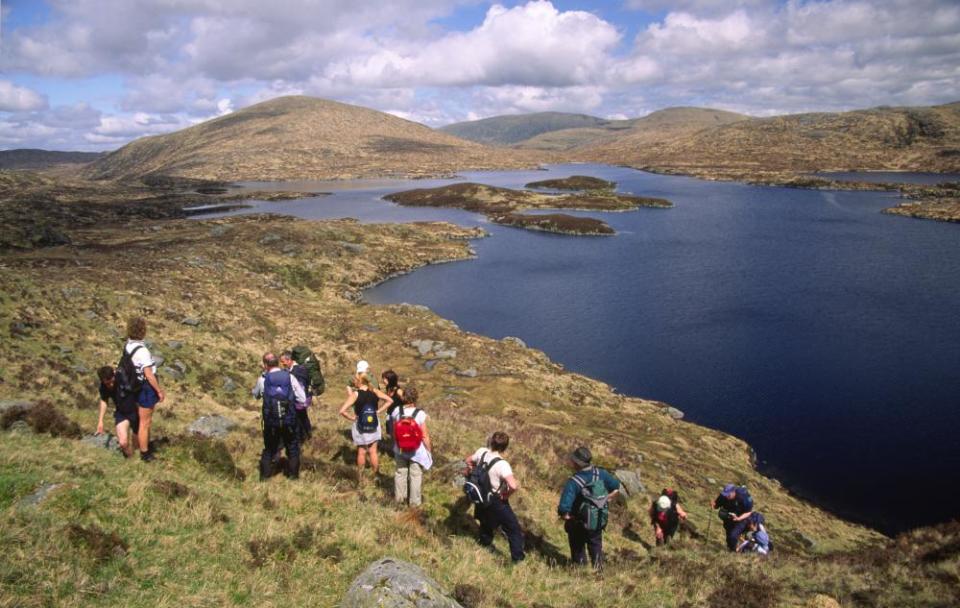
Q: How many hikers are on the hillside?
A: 13